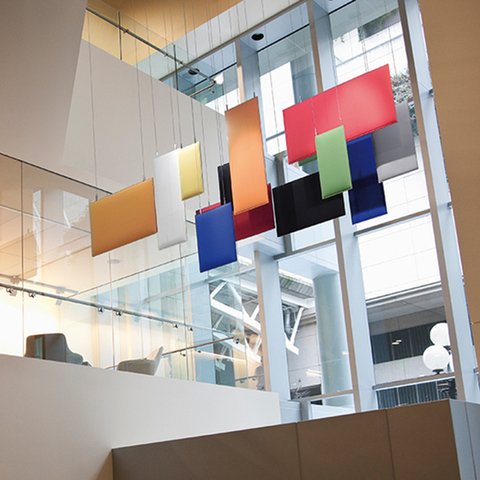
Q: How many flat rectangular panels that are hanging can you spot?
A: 12